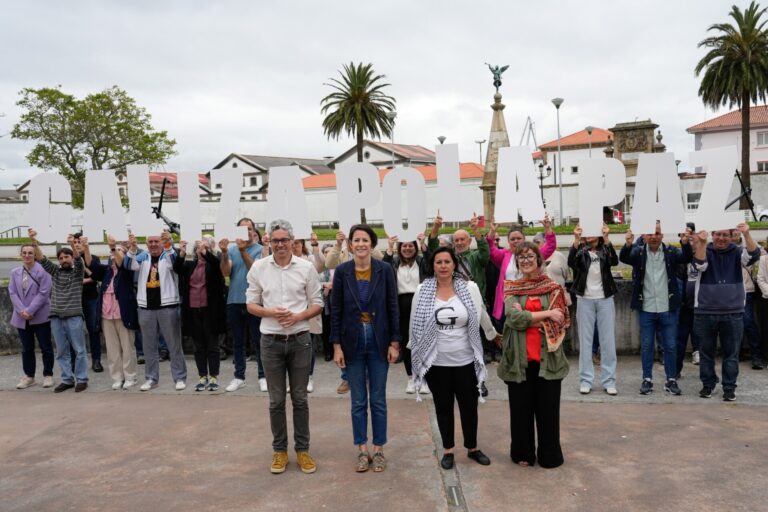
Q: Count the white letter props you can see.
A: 13